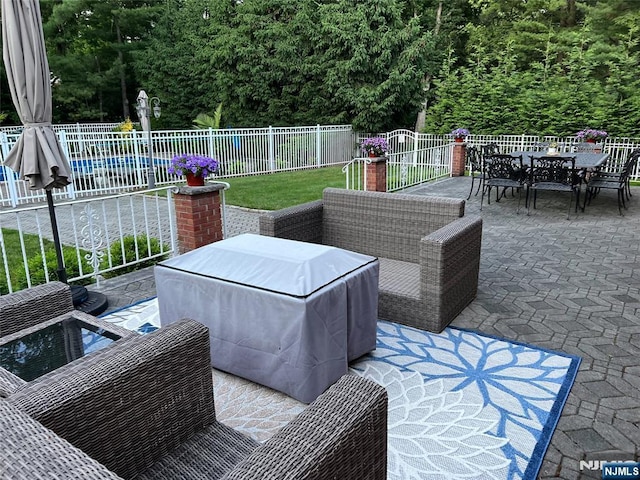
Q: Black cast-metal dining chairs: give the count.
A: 8